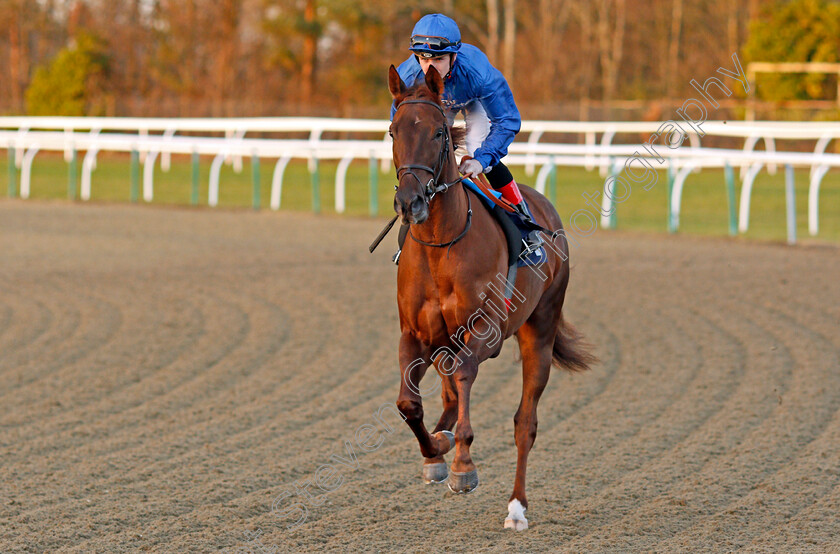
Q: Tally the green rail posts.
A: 11